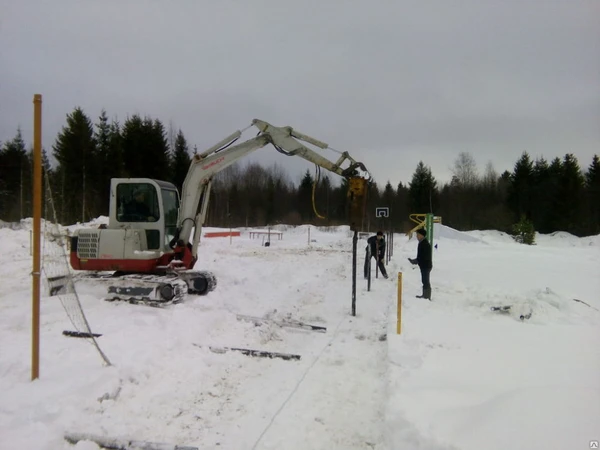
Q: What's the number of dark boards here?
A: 4